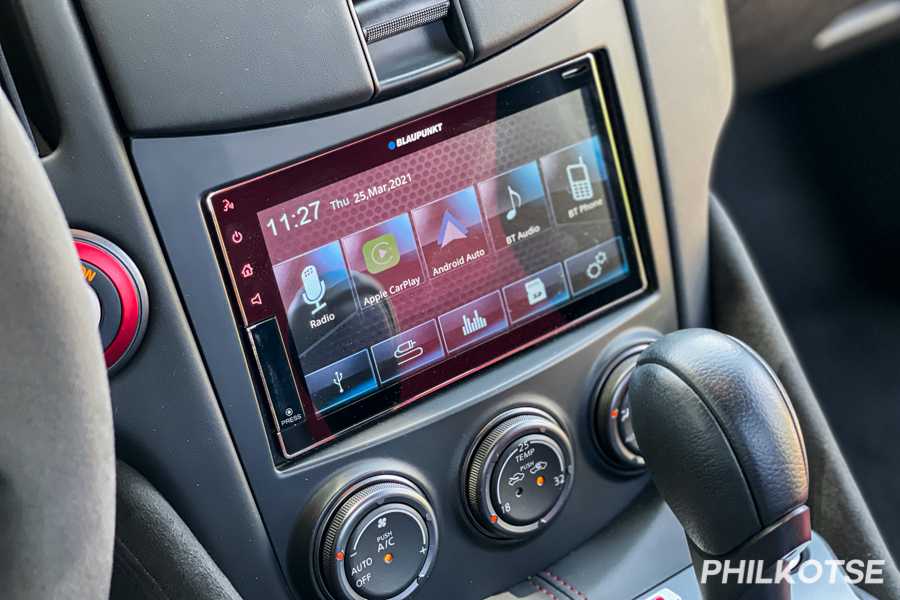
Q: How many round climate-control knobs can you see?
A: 3